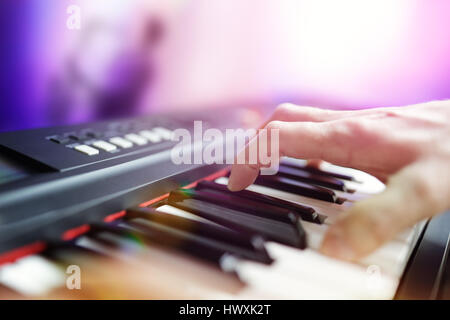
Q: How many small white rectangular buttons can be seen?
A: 6